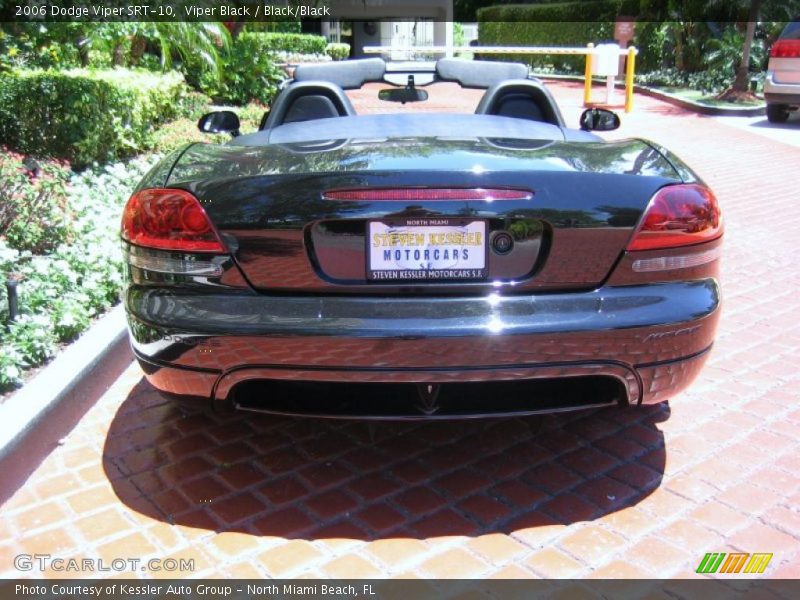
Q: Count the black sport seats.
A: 2